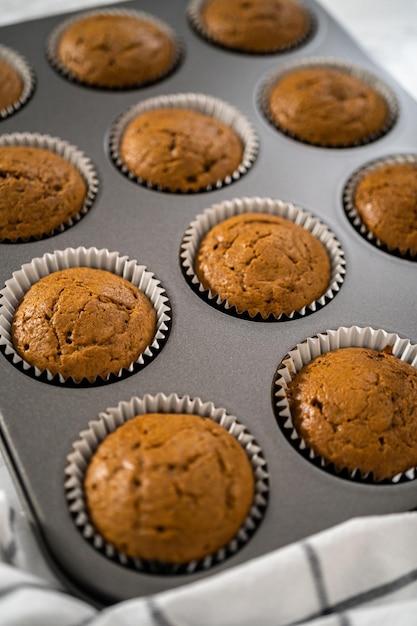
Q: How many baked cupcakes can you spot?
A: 11